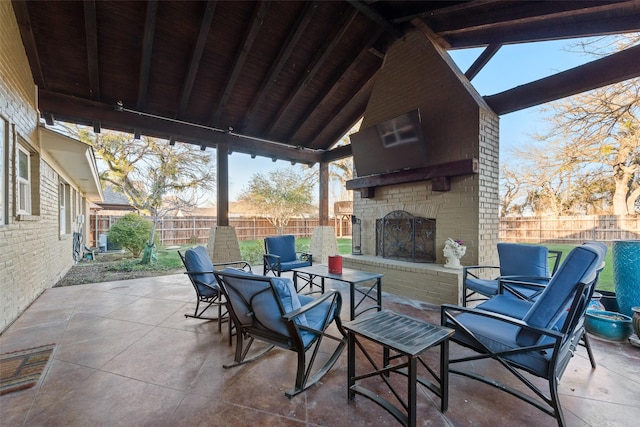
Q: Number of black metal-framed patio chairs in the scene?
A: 5